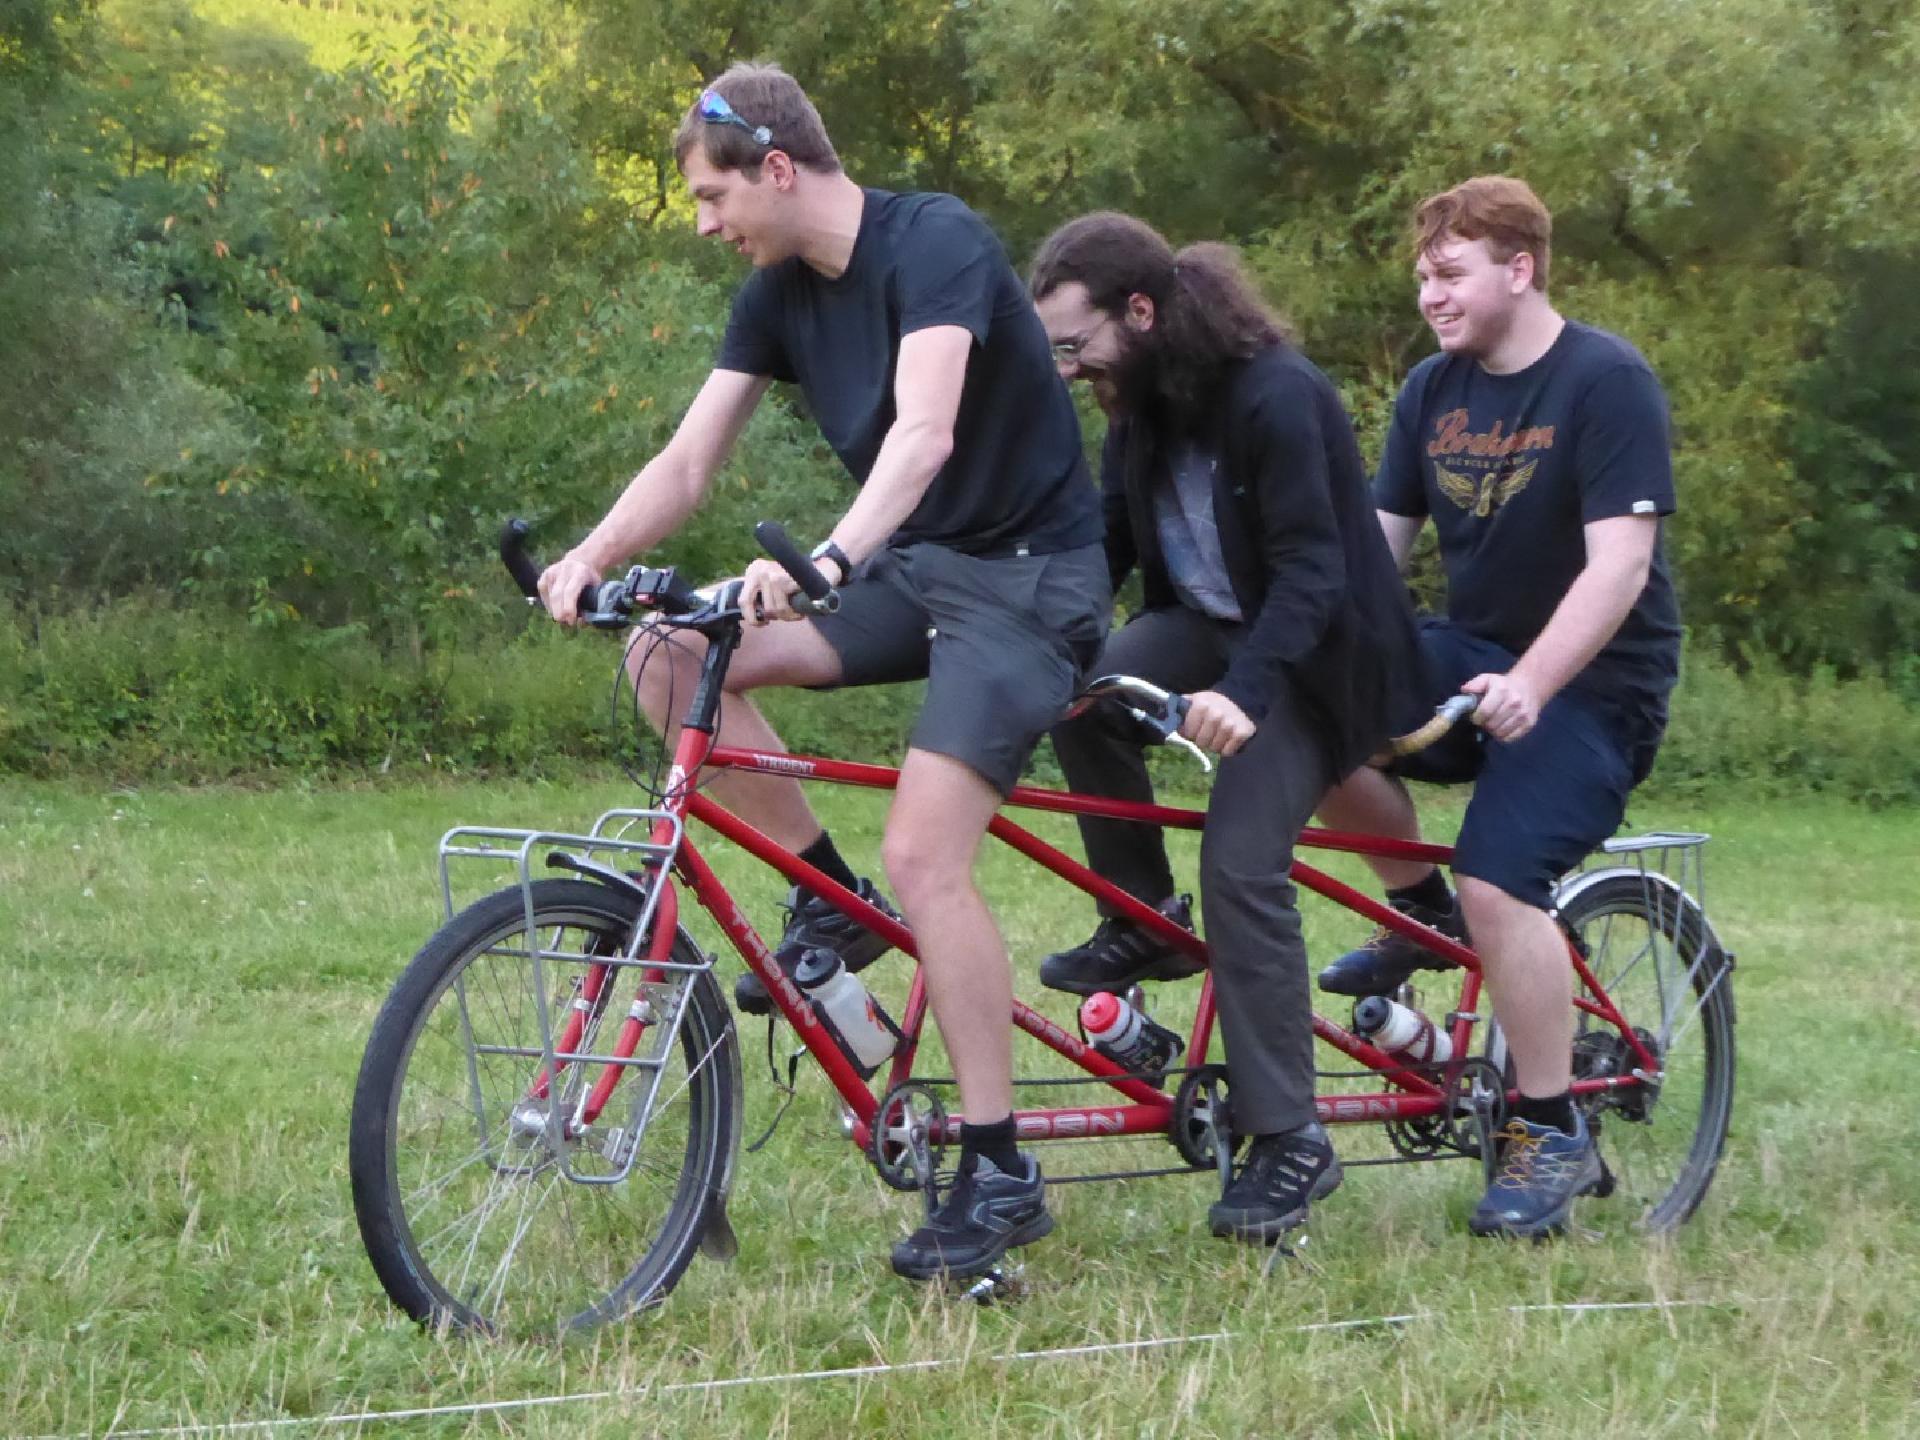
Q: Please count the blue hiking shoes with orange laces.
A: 2